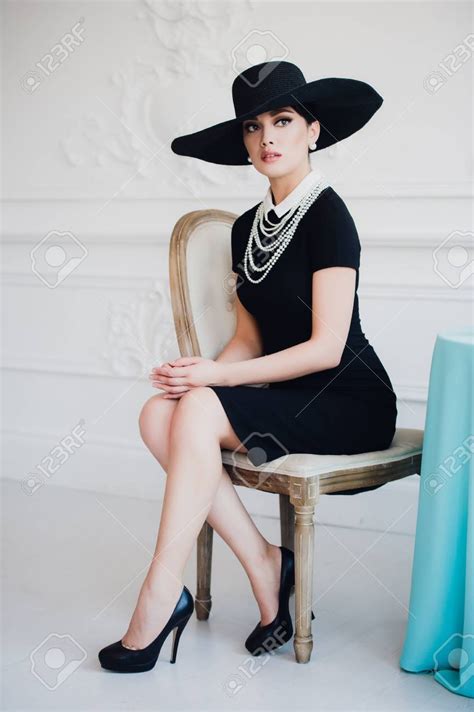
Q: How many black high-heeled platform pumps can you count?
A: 2